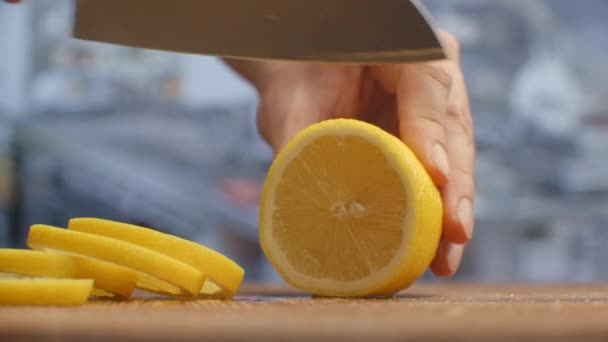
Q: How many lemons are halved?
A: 1